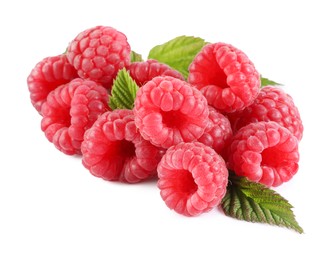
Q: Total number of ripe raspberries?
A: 11